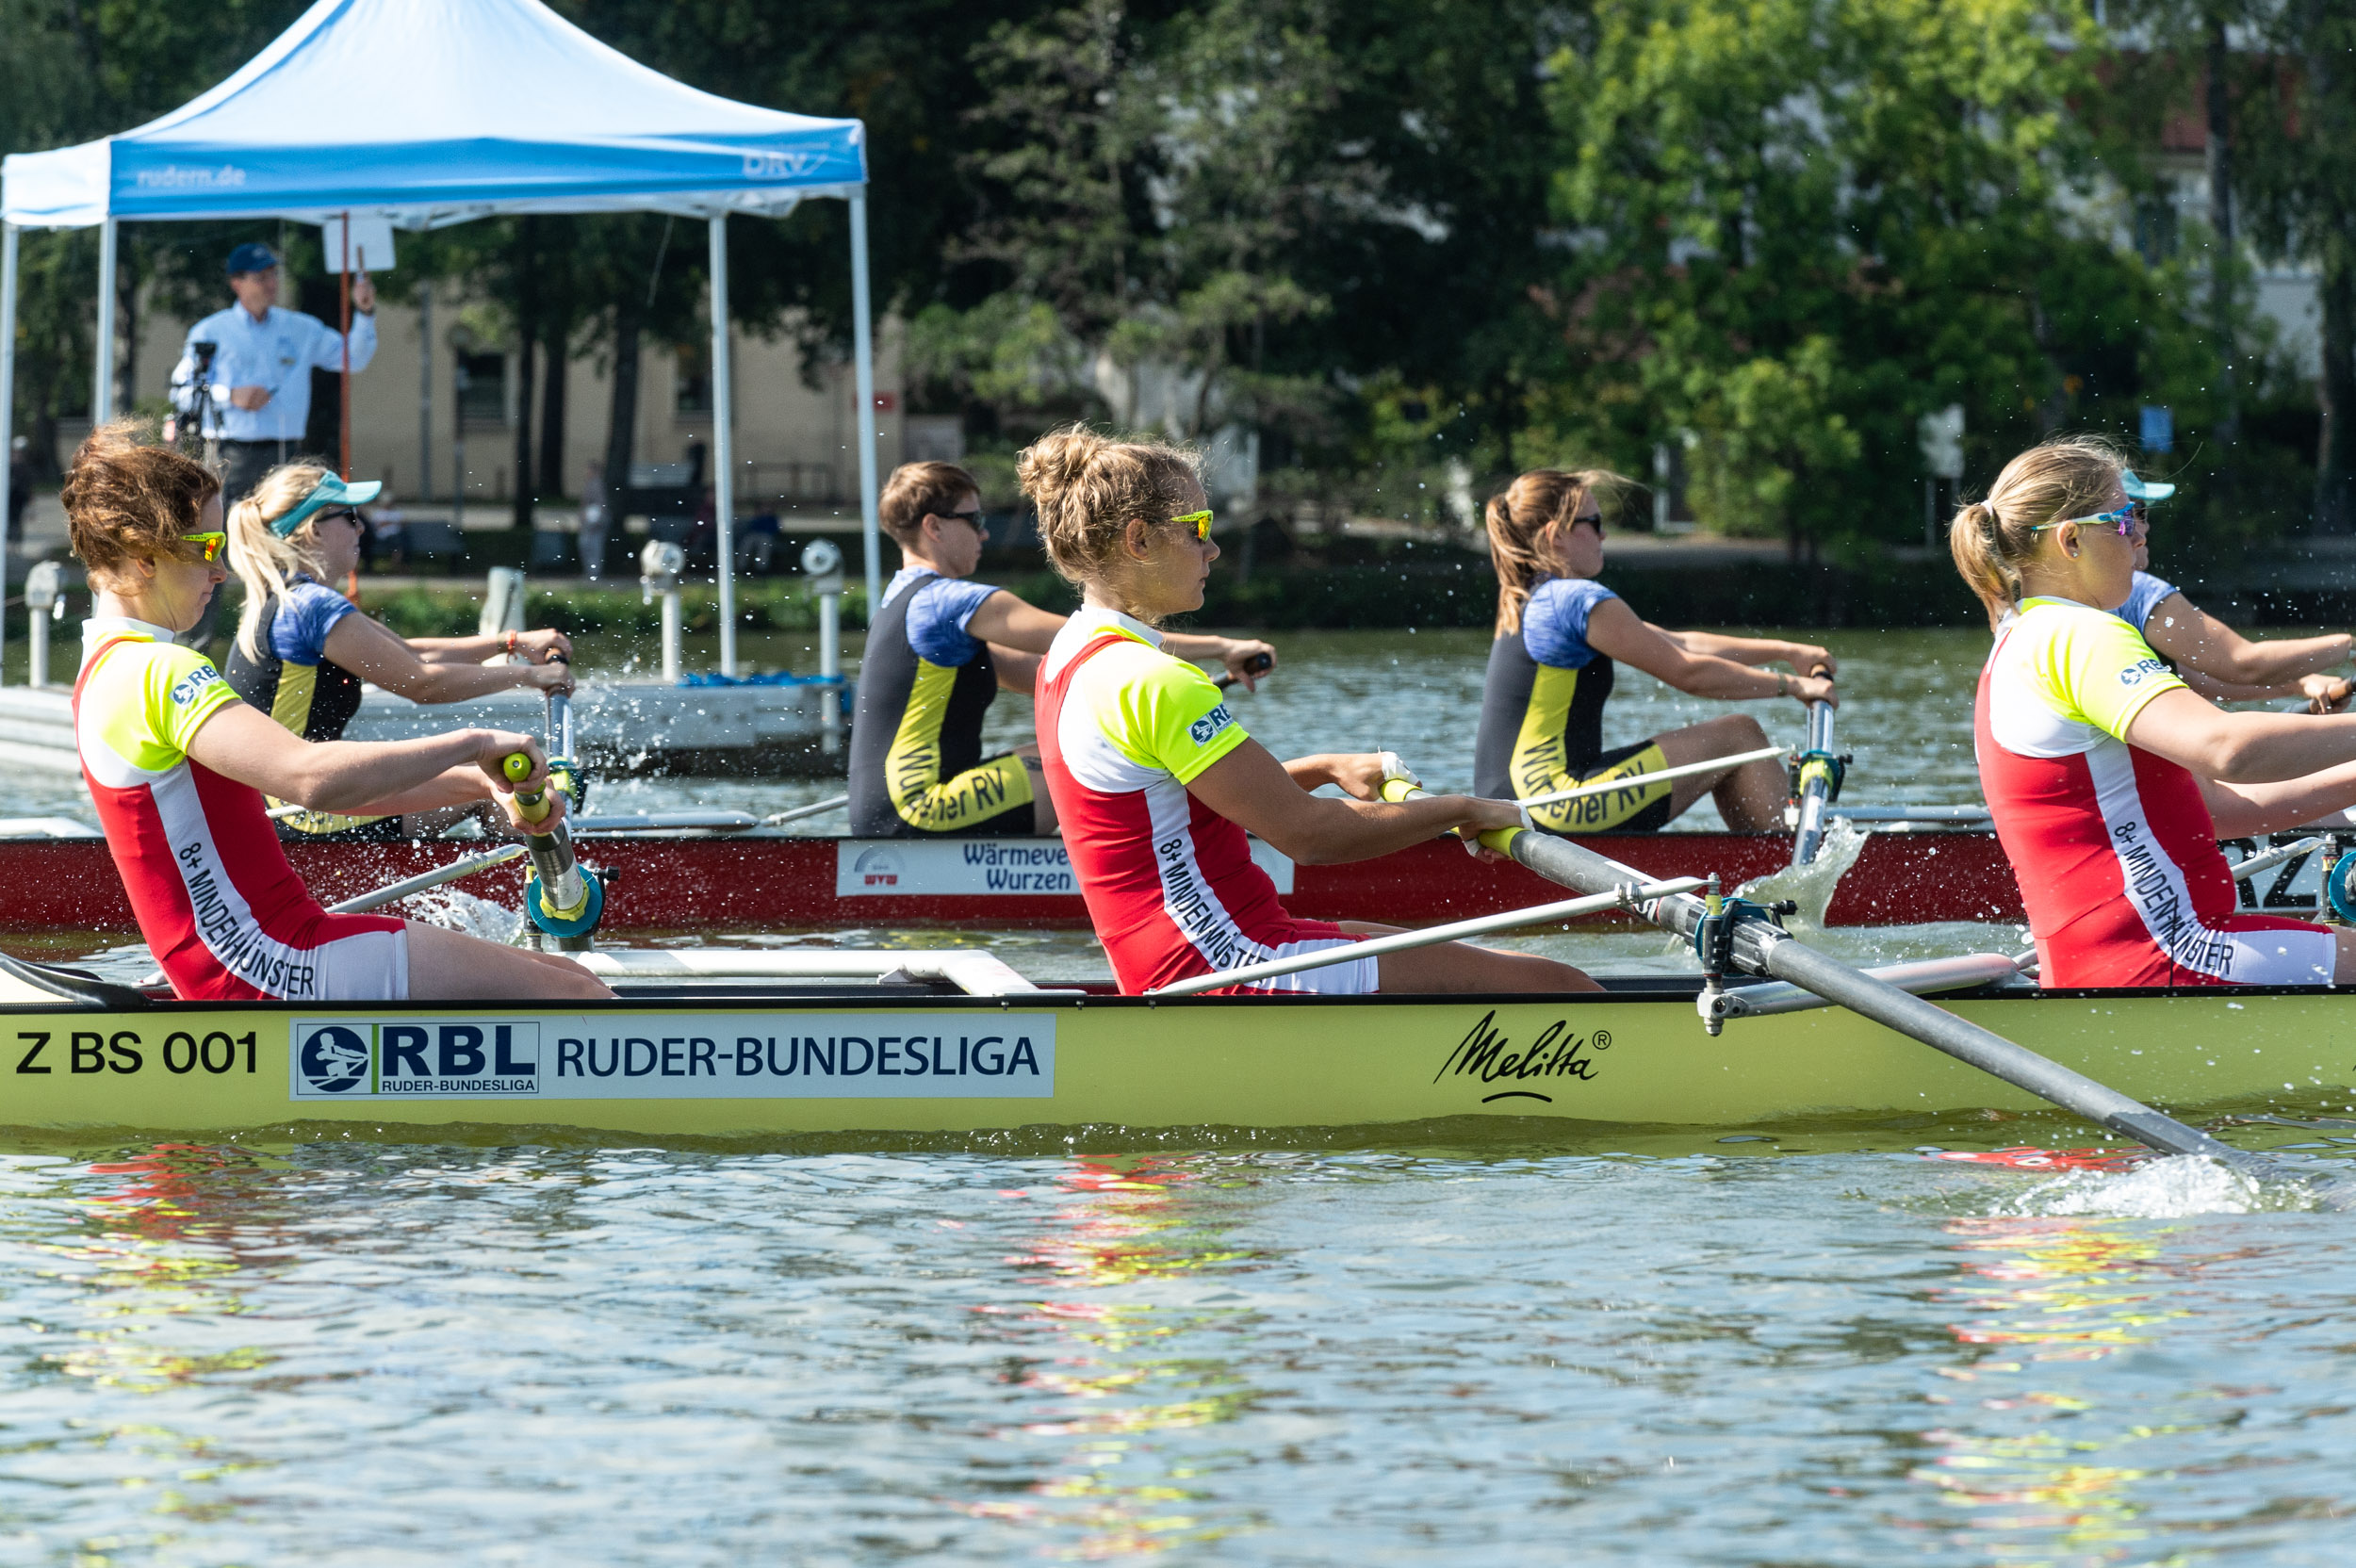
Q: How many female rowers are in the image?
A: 7